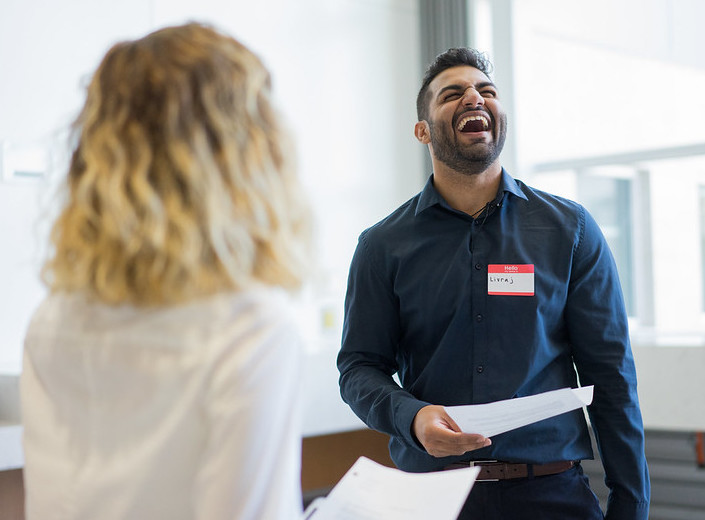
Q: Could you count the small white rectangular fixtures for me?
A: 1